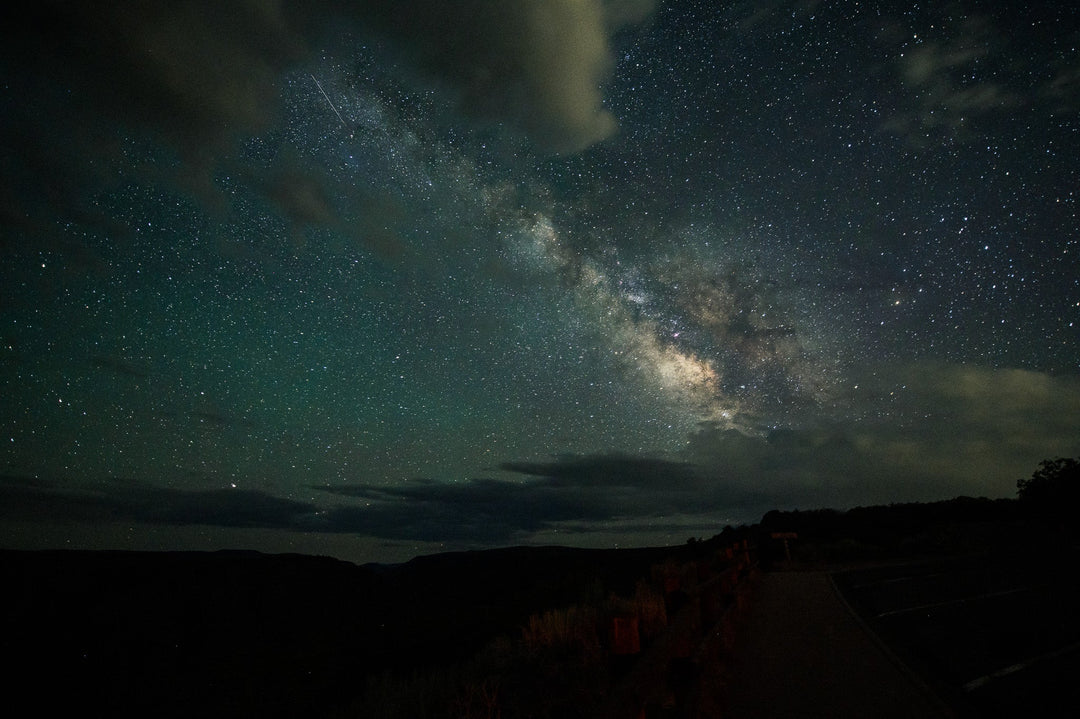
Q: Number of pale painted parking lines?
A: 3